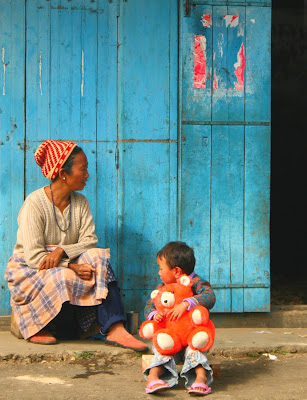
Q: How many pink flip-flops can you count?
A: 2